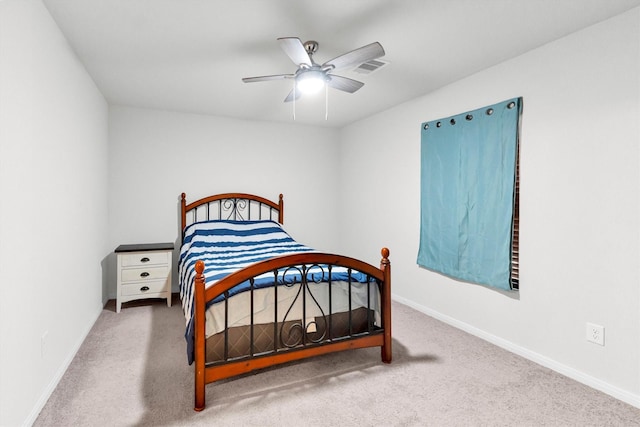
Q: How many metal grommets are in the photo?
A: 6